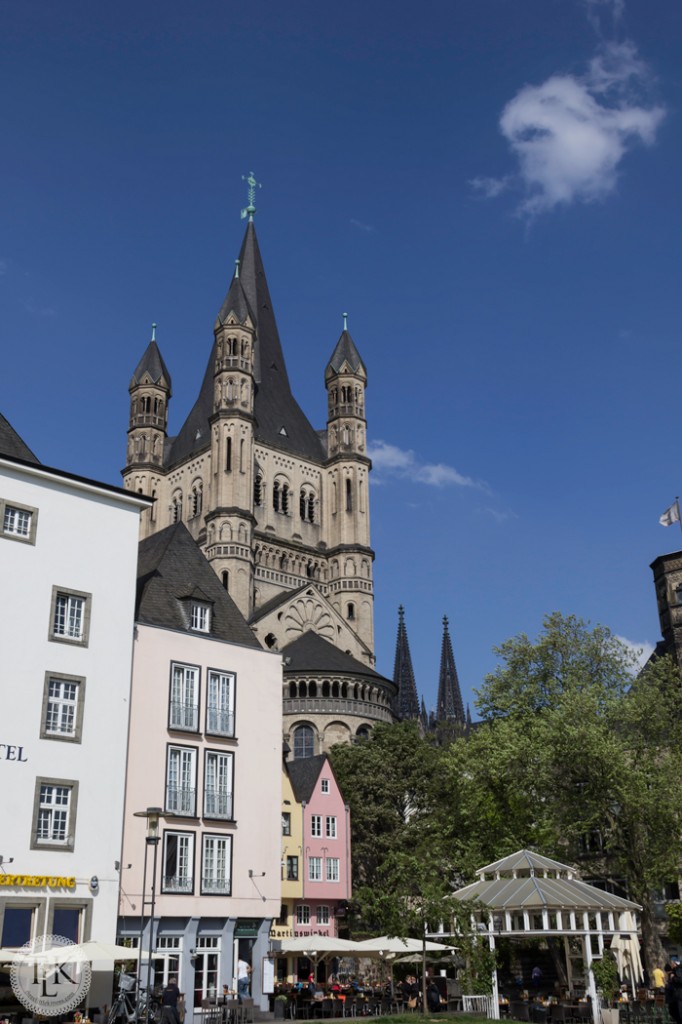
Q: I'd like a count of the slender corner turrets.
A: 3